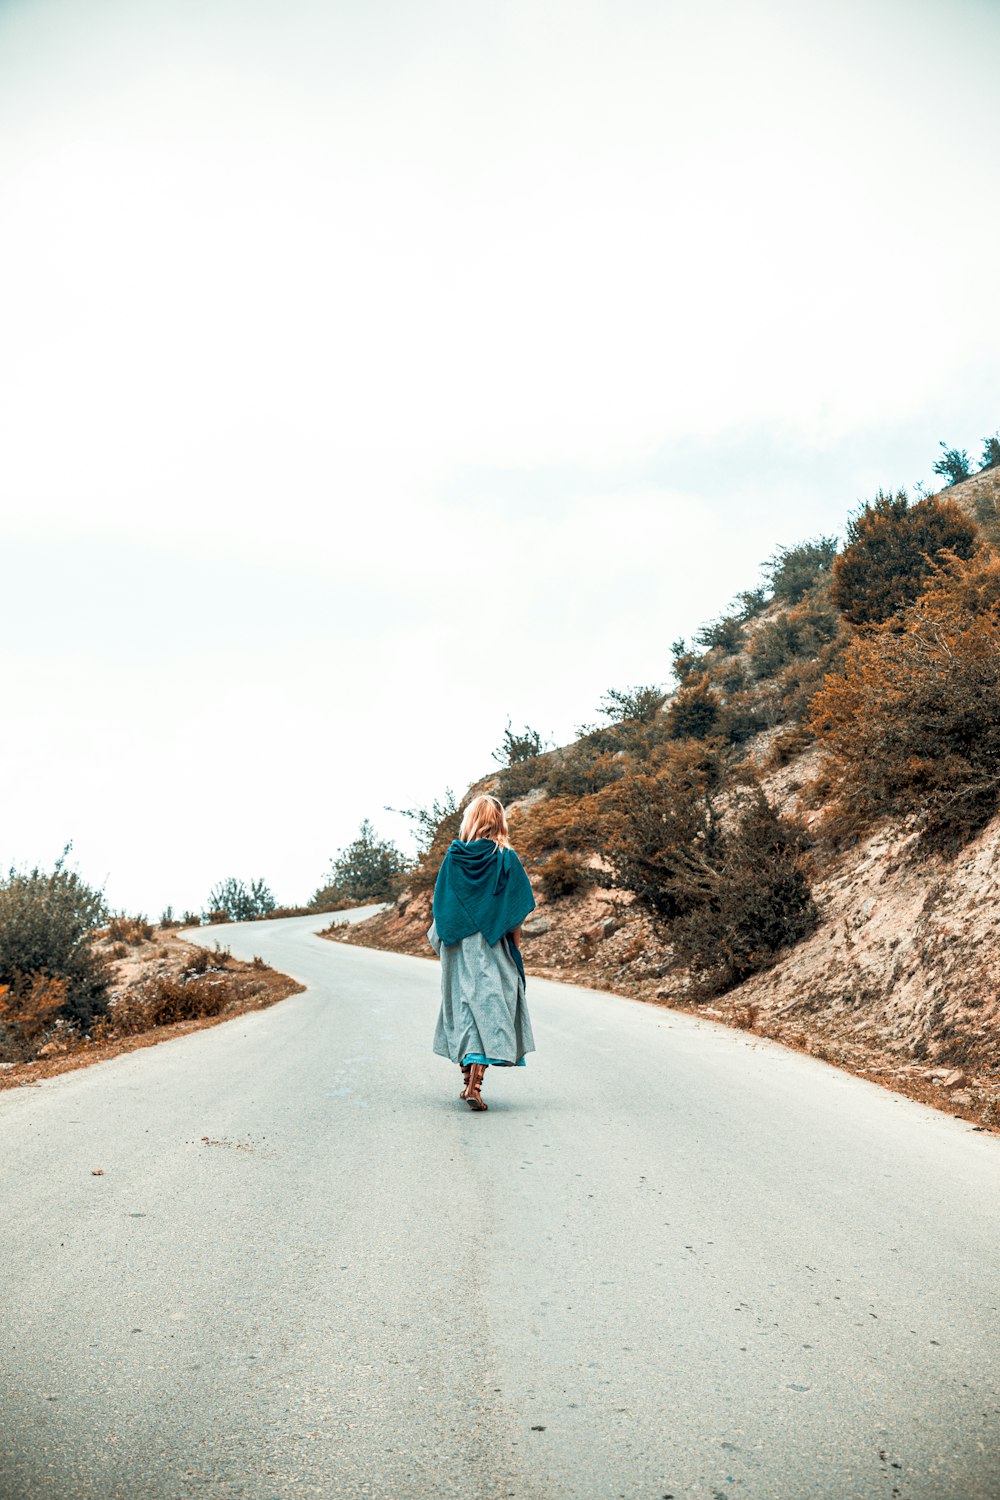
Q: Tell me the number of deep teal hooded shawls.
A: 1